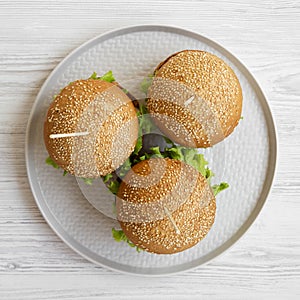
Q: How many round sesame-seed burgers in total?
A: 3